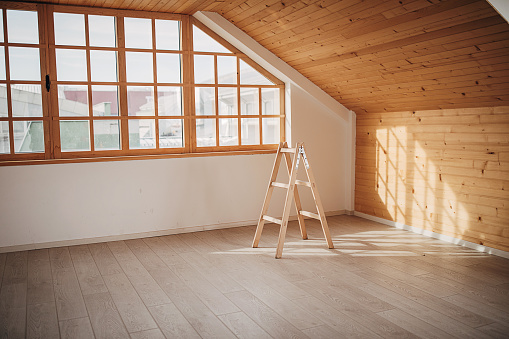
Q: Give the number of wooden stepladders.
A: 1